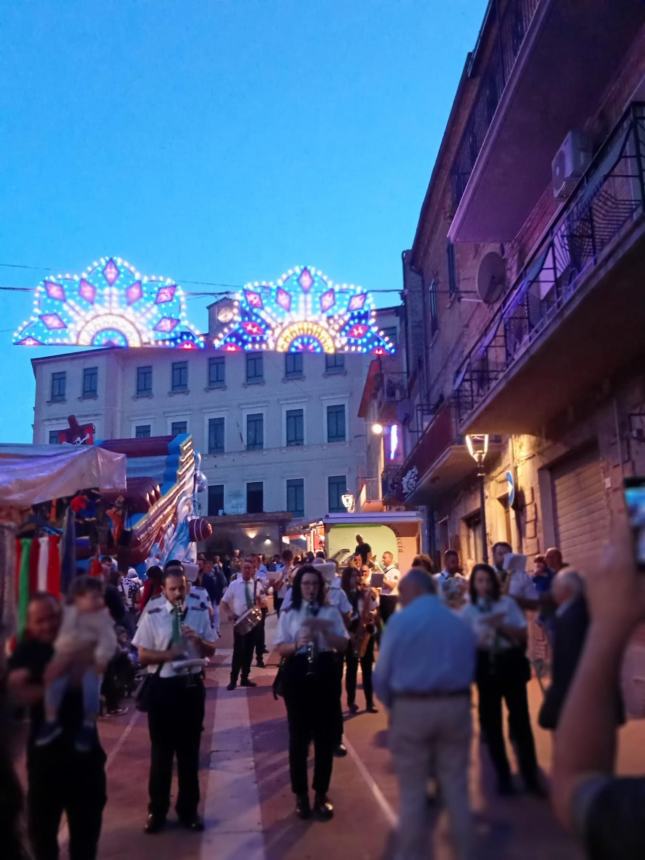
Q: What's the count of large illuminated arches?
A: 2